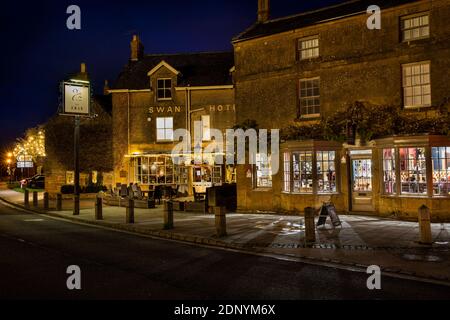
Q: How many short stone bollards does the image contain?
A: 10